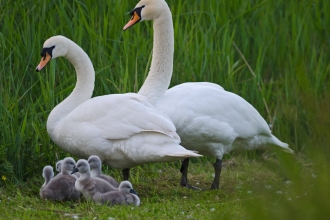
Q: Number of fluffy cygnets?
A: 6